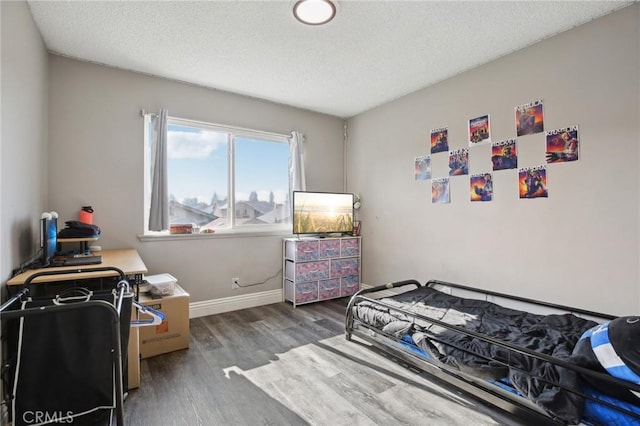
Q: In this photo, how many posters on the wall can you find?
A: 10